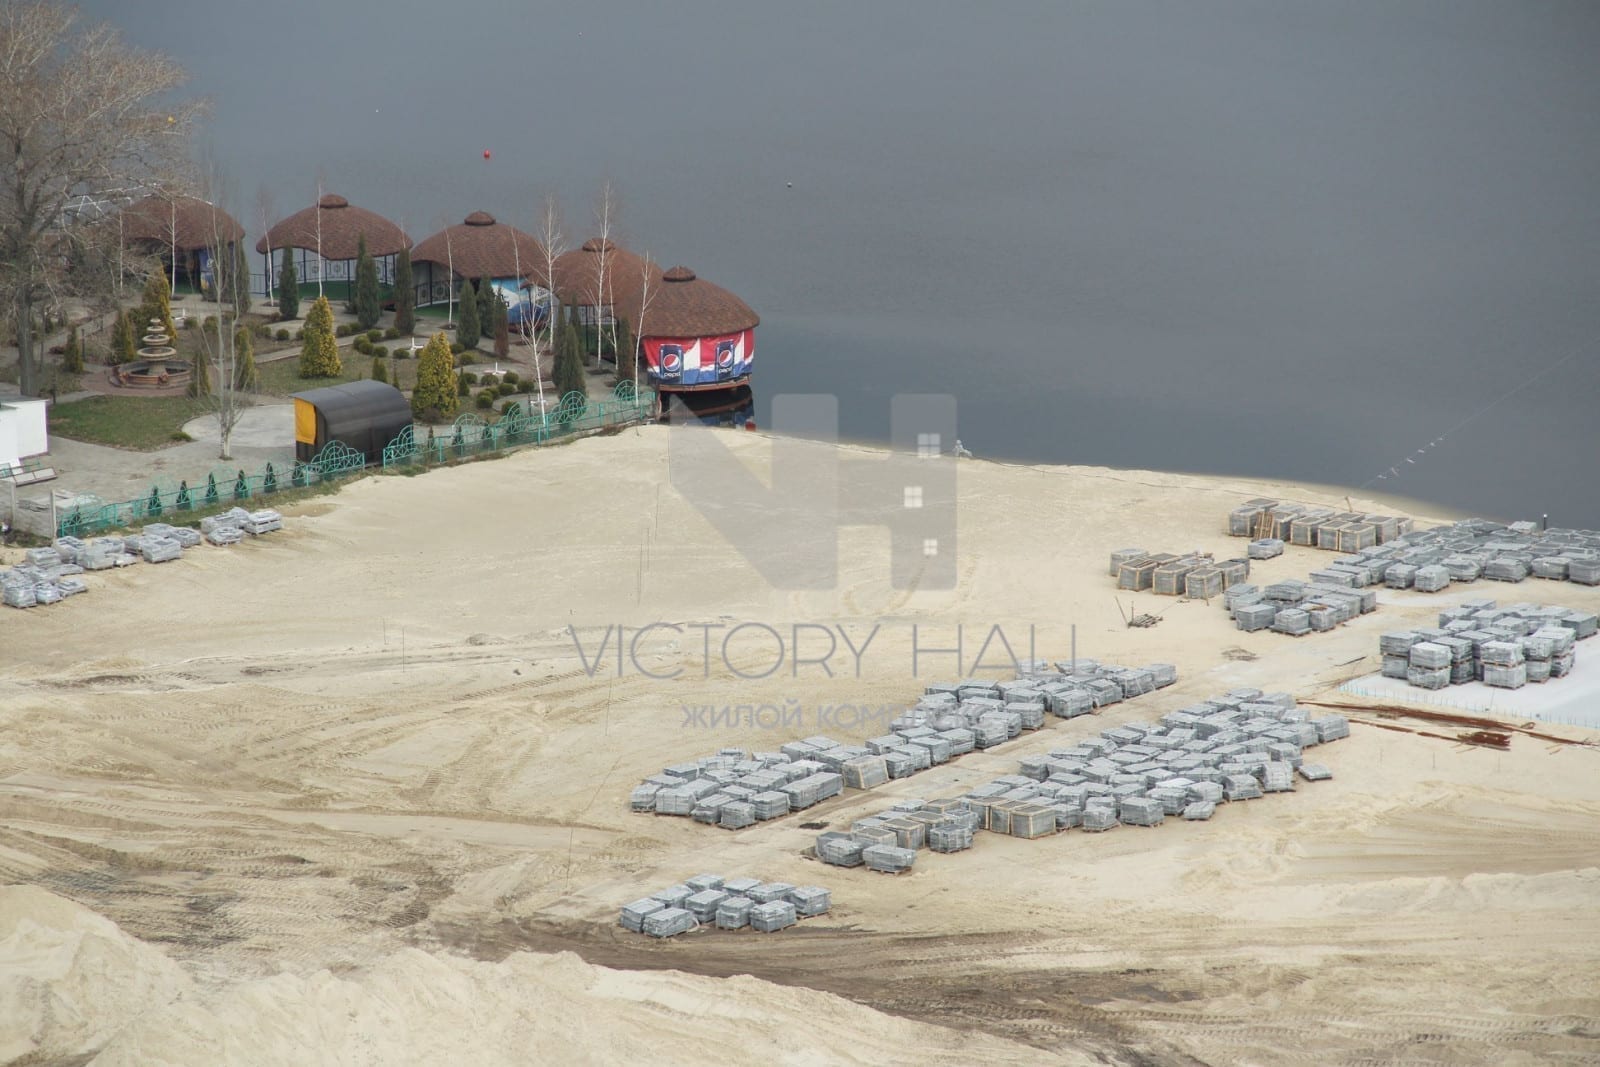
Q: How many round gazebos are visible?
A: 5